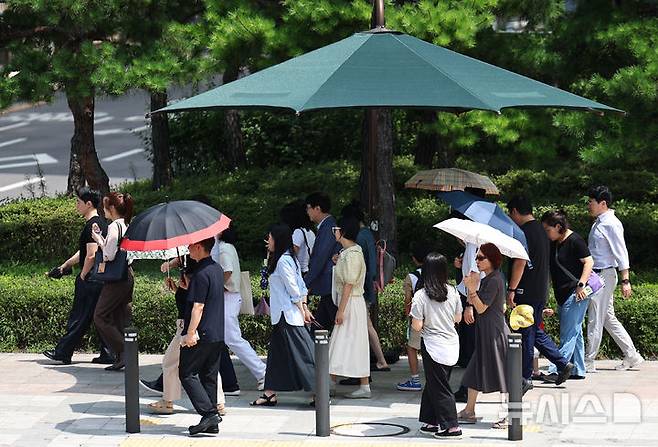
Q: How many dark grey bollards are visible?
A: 3